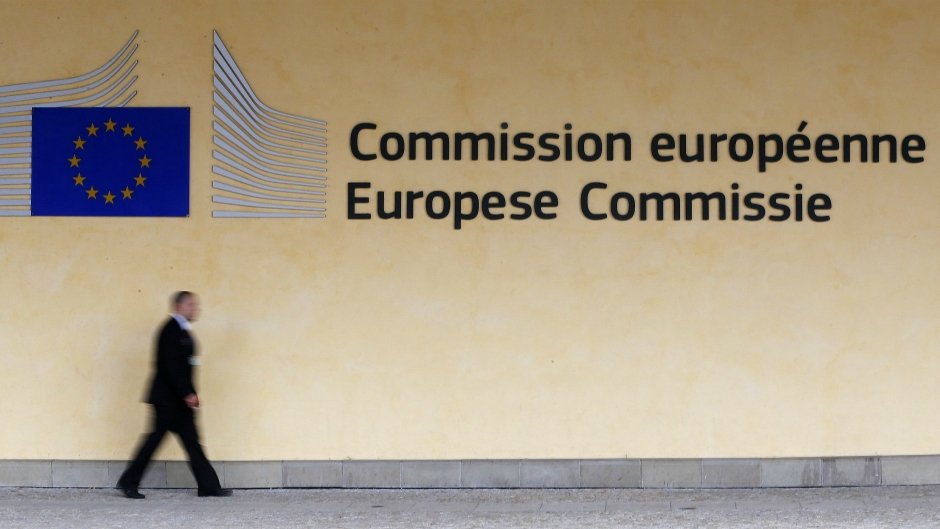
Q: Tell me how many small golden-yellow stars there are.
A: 12